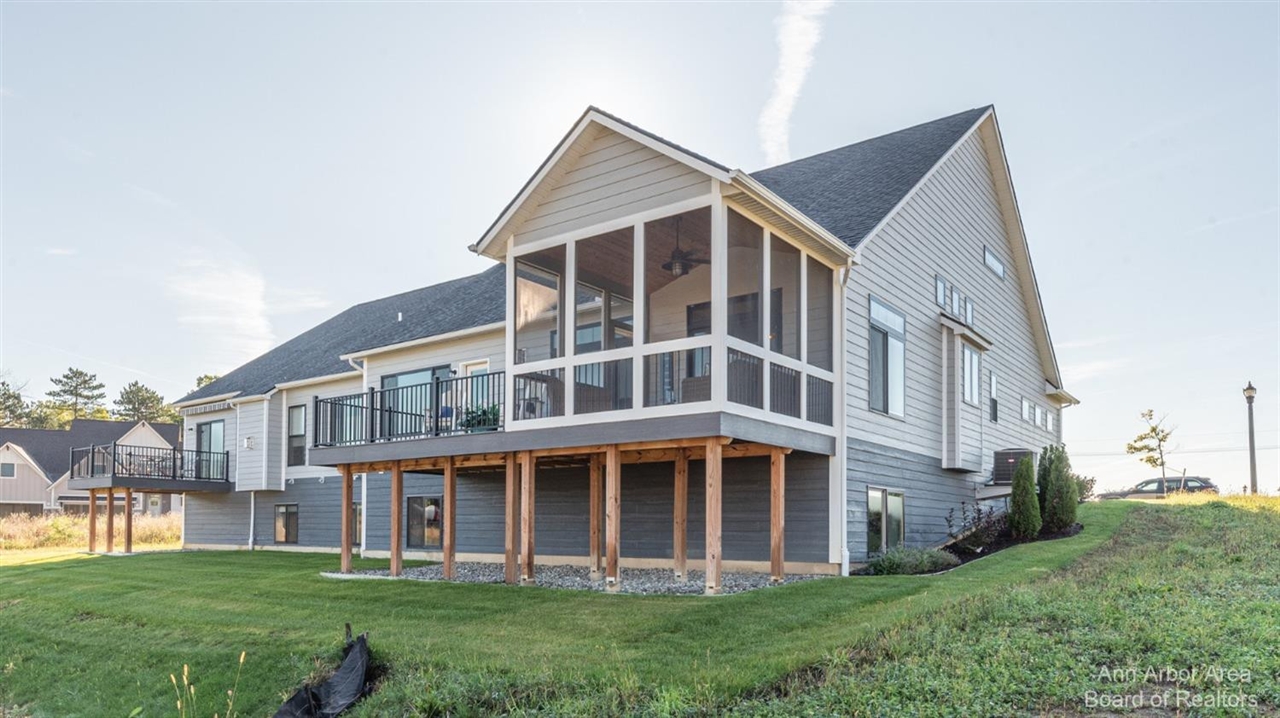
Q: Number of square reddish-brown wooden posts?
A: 13